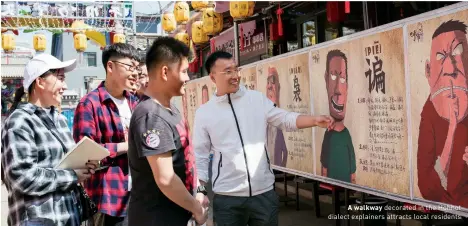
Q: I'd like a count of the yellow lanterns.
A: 11